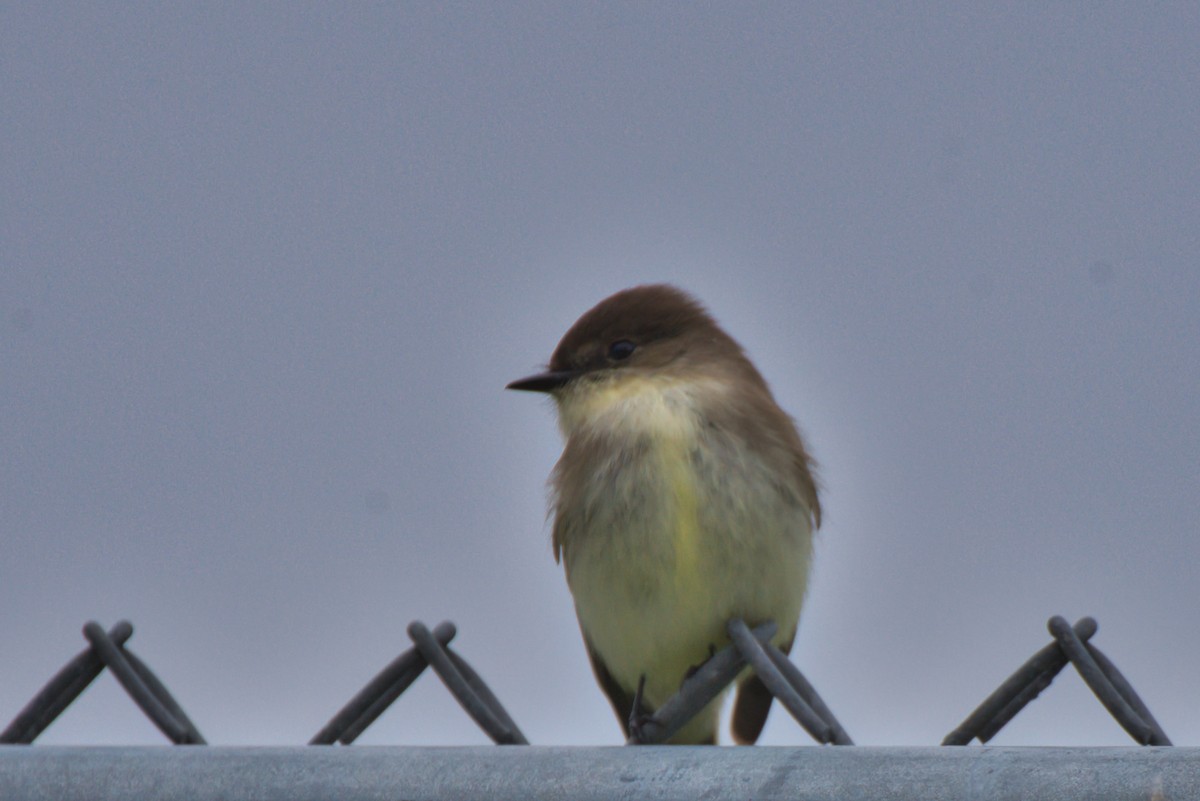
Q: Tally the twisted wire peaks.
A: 4